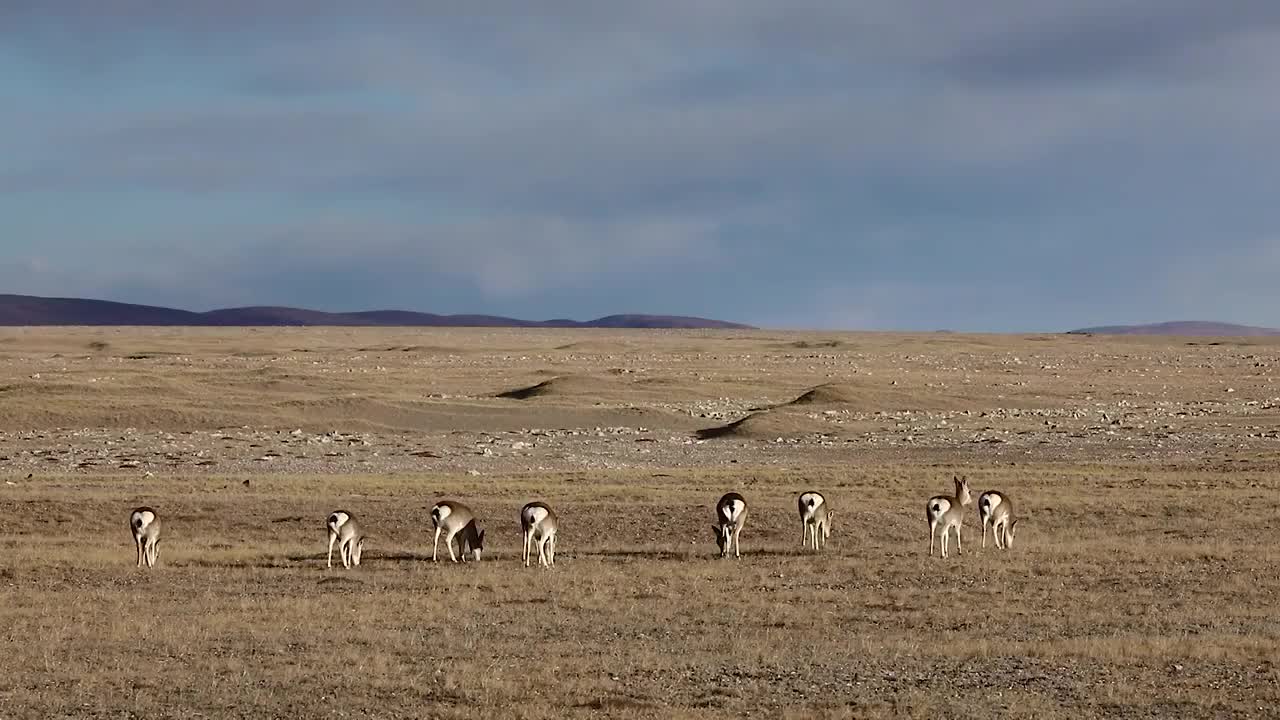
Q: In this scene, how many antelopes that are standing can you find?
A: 8